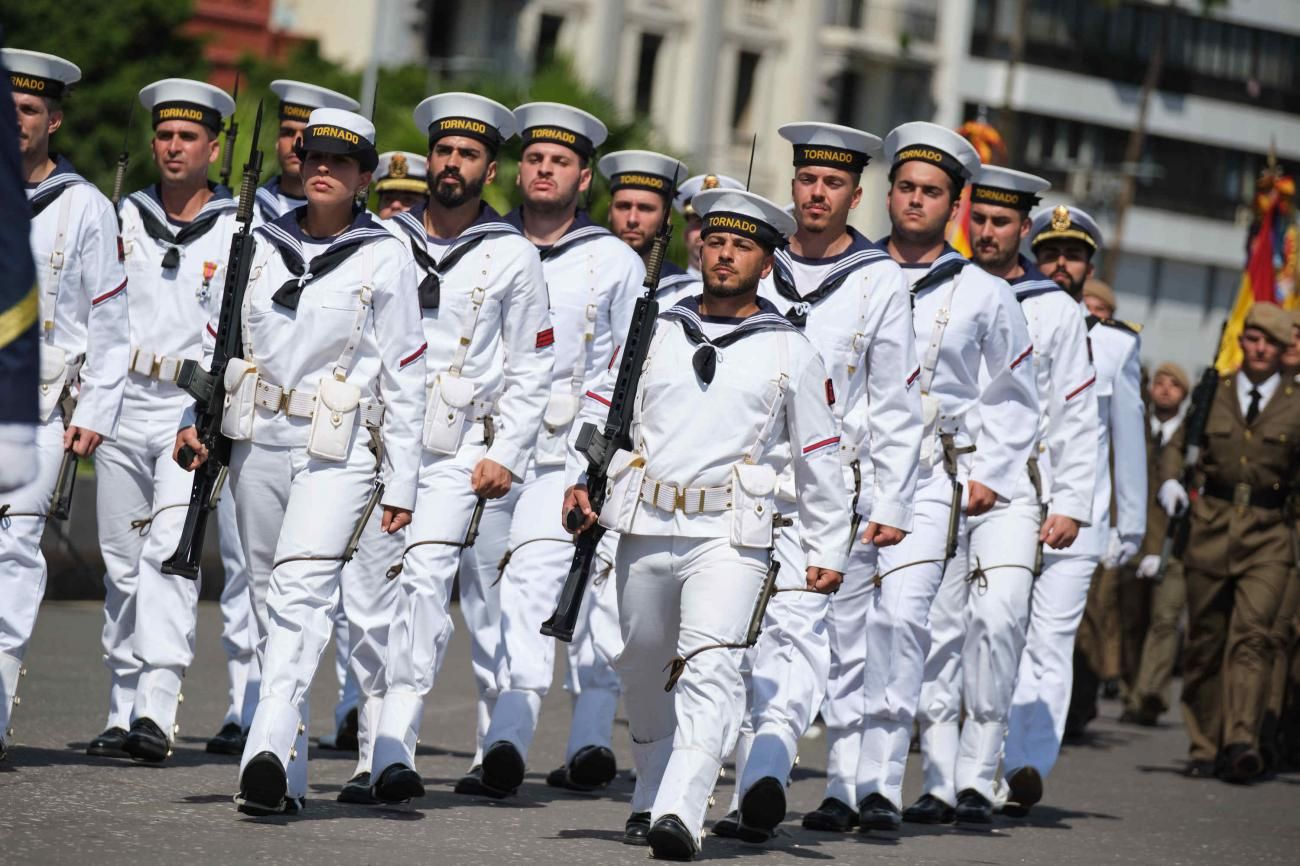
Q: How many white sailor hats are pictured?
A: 11